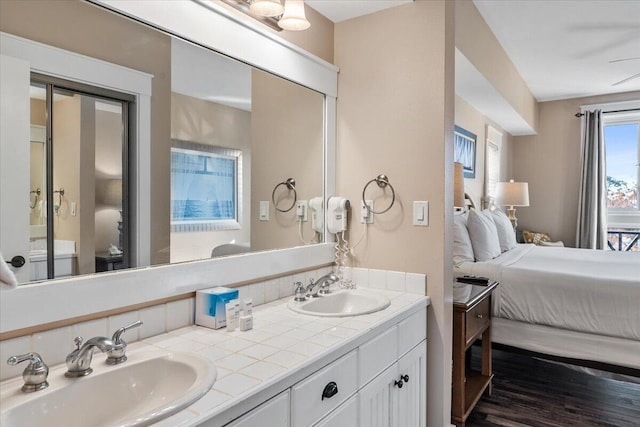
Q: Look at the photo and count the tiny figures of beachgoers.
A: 0